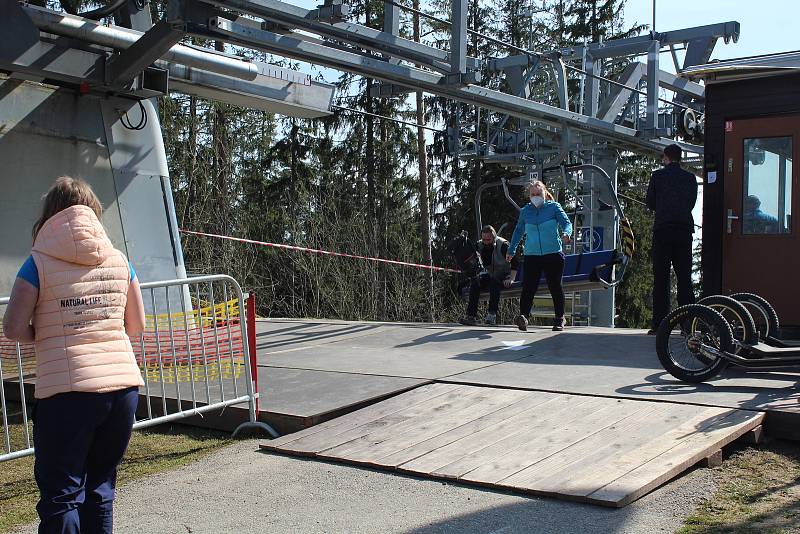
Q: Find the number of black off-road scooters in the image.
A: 3